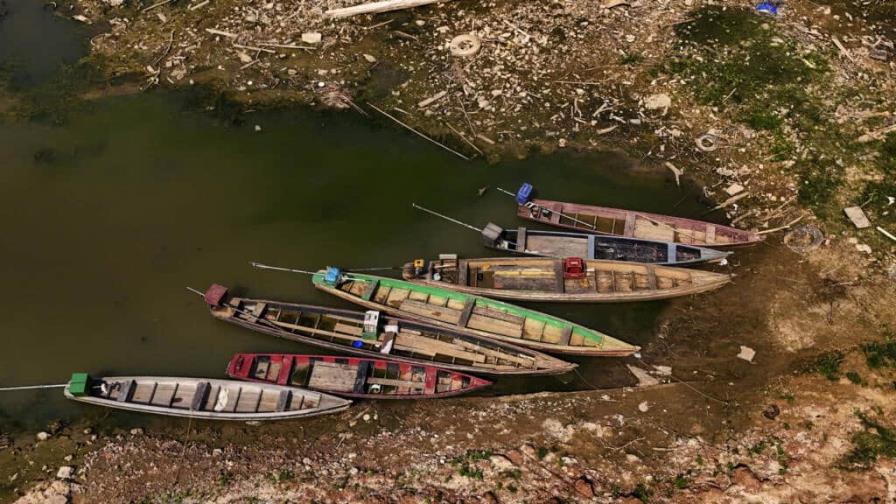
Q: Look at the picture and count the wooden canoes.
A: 7